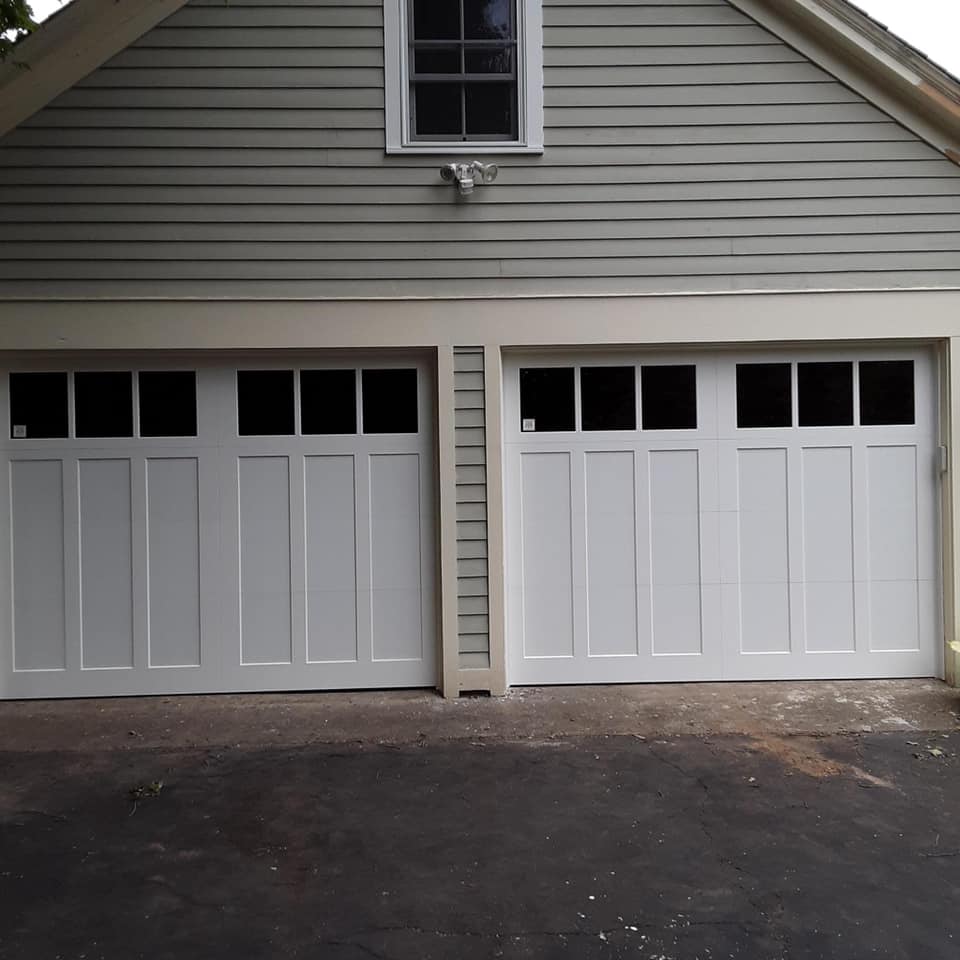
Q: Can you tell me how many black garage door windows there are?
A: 12